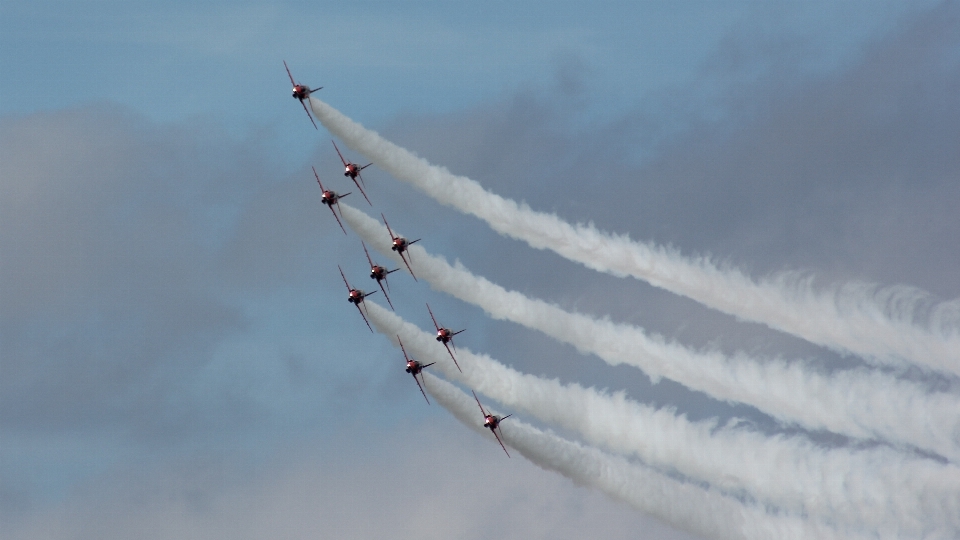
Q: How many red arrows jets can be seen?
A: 9